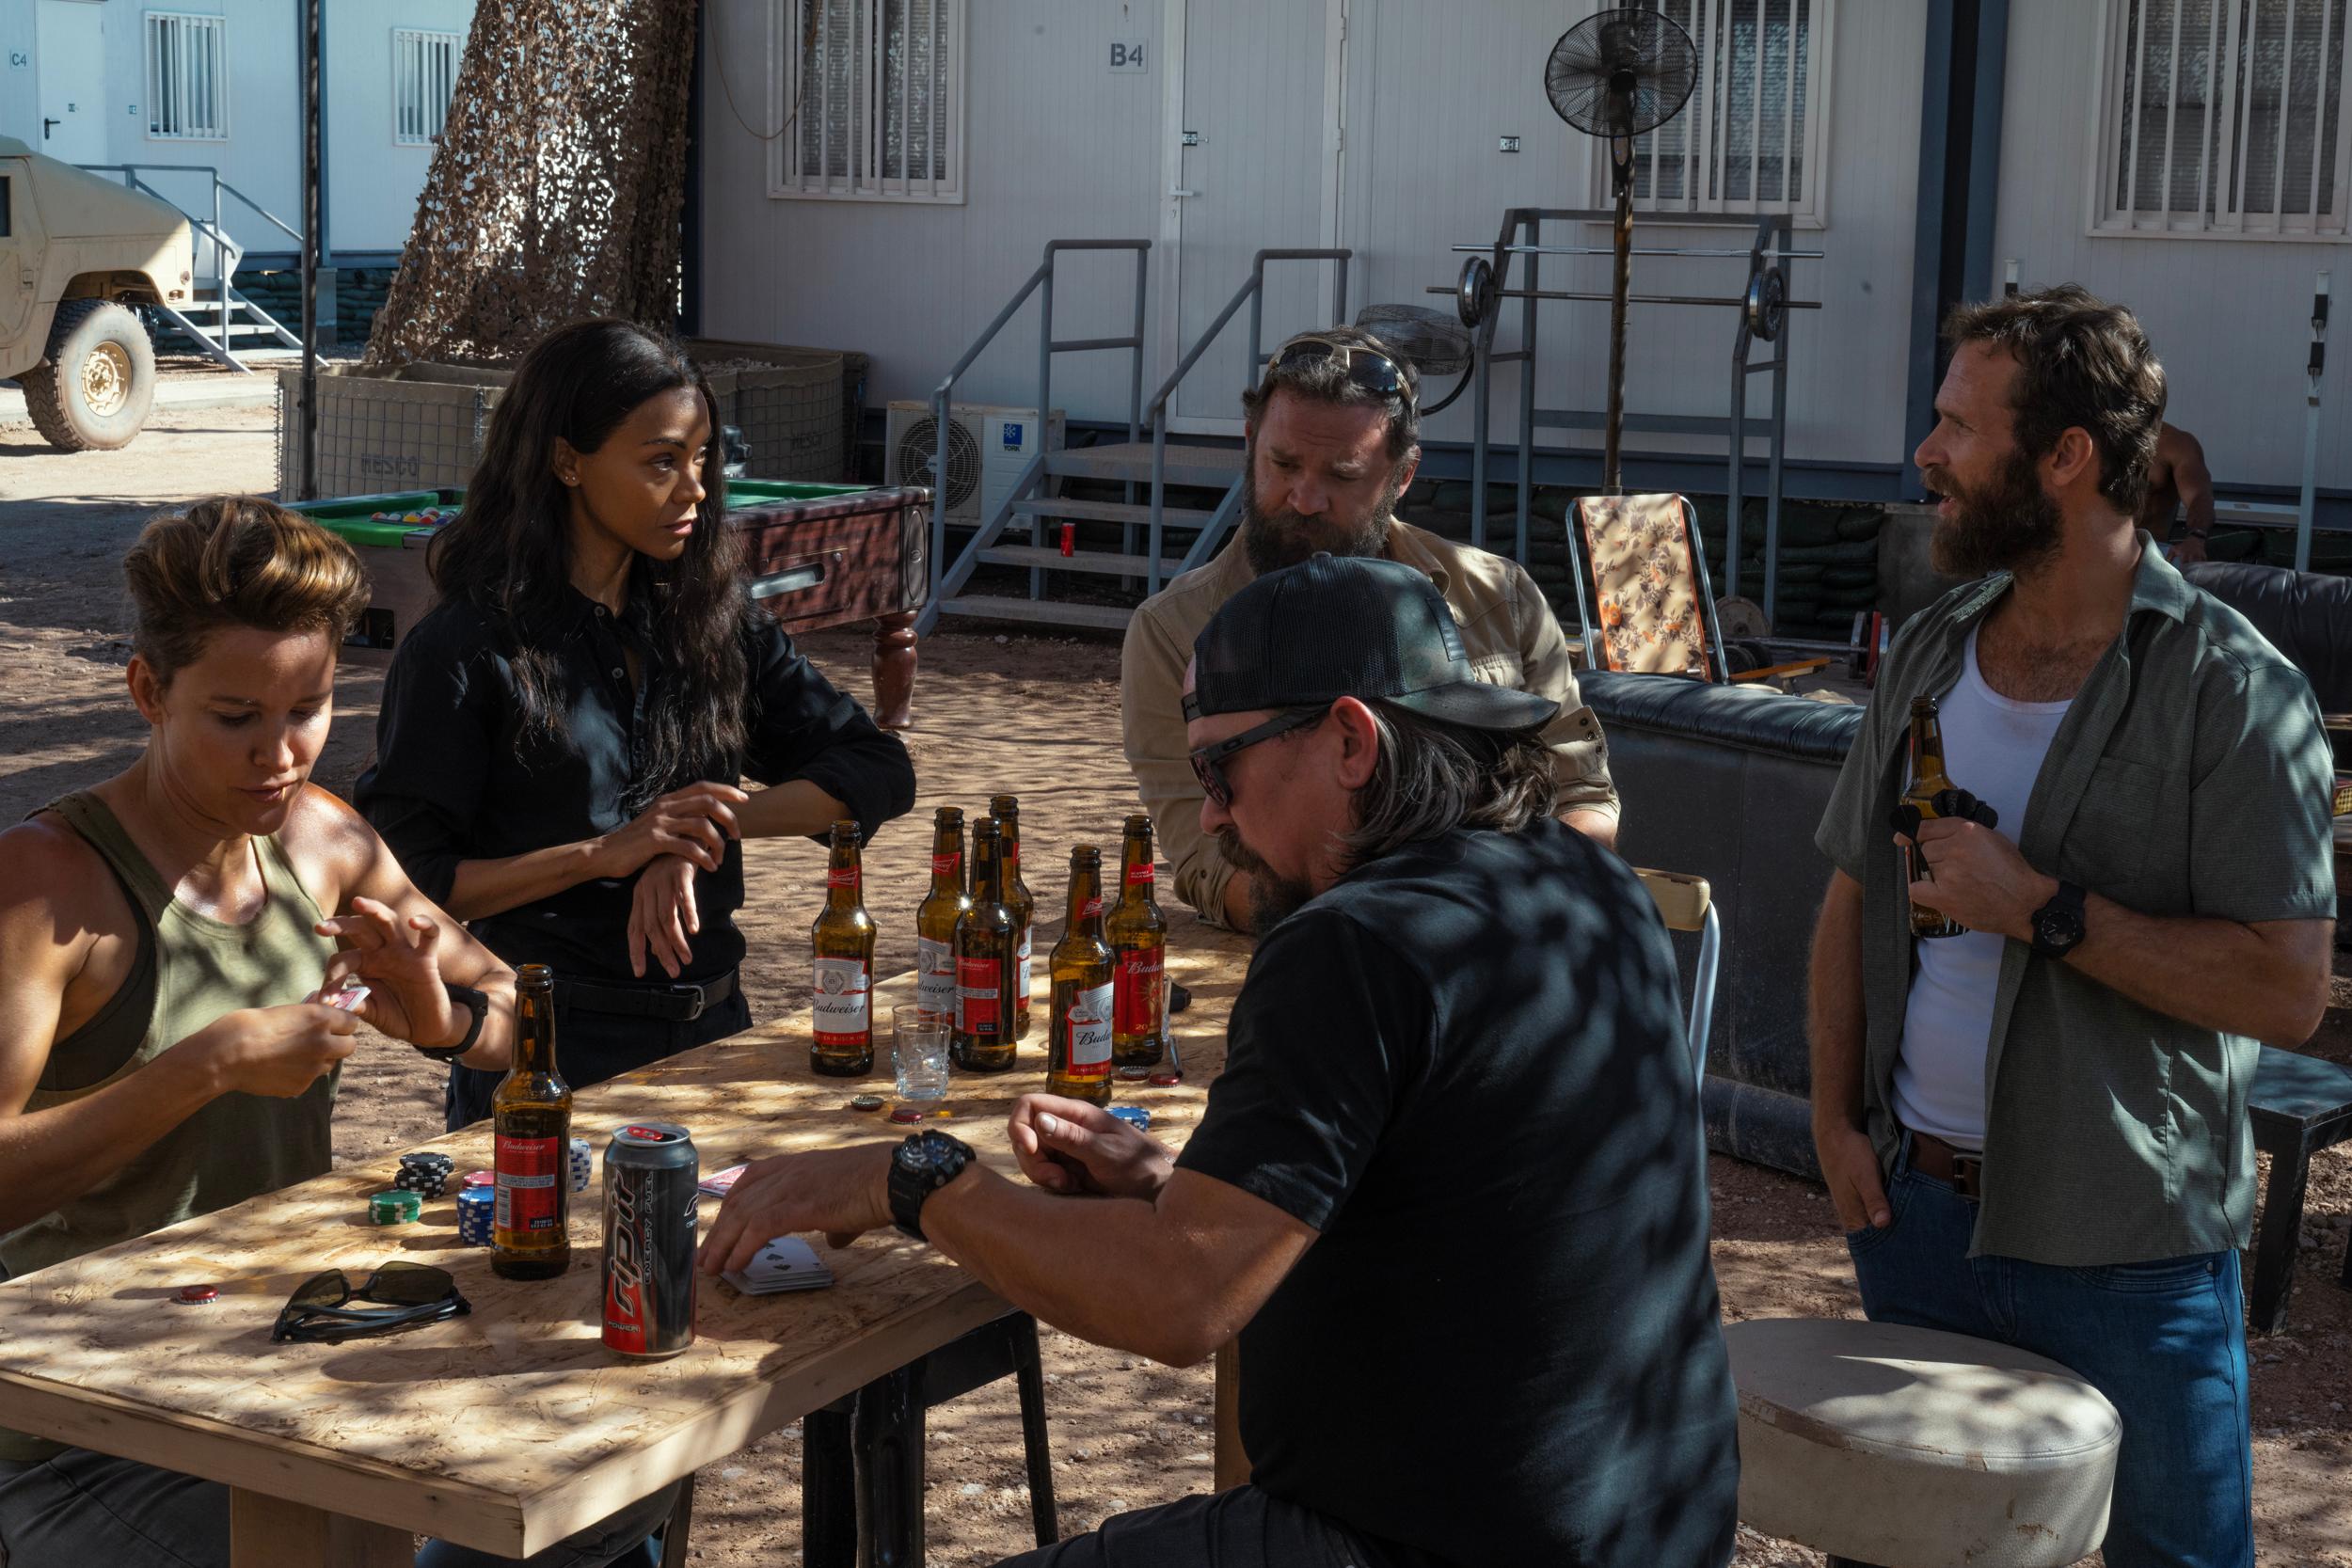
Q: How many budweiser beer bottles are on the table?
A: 7